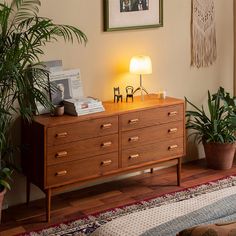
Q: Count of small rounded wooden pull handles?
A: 12